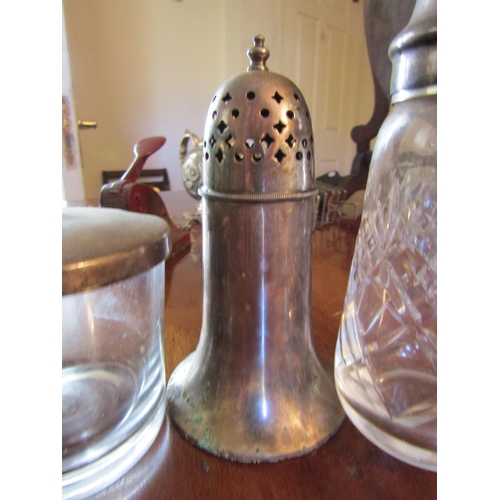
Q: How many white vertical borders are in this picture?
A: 2